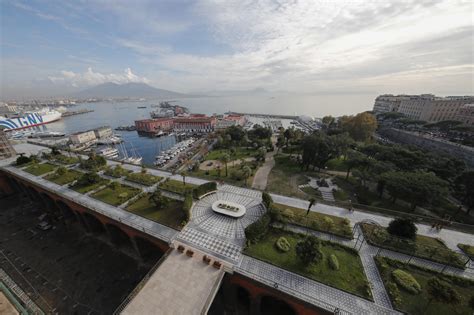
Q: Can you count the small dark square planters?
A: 4